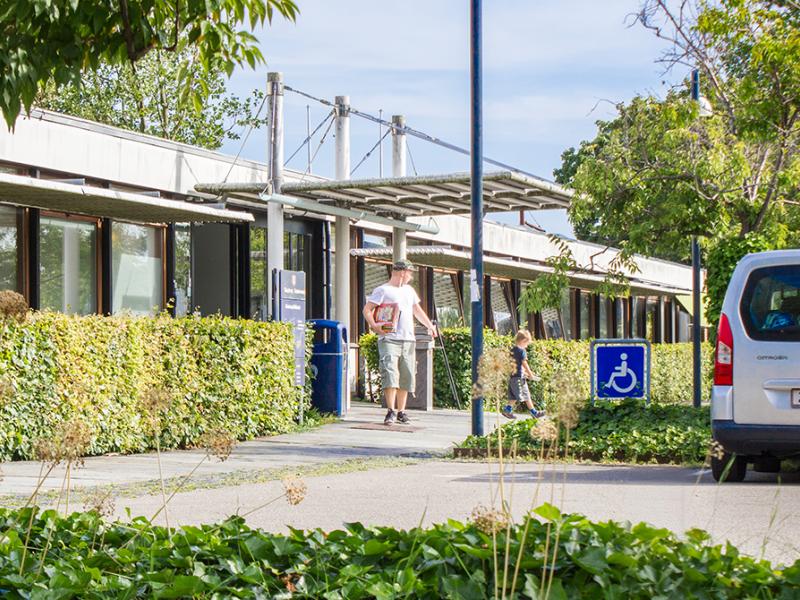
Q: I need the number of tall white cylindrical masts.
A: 3